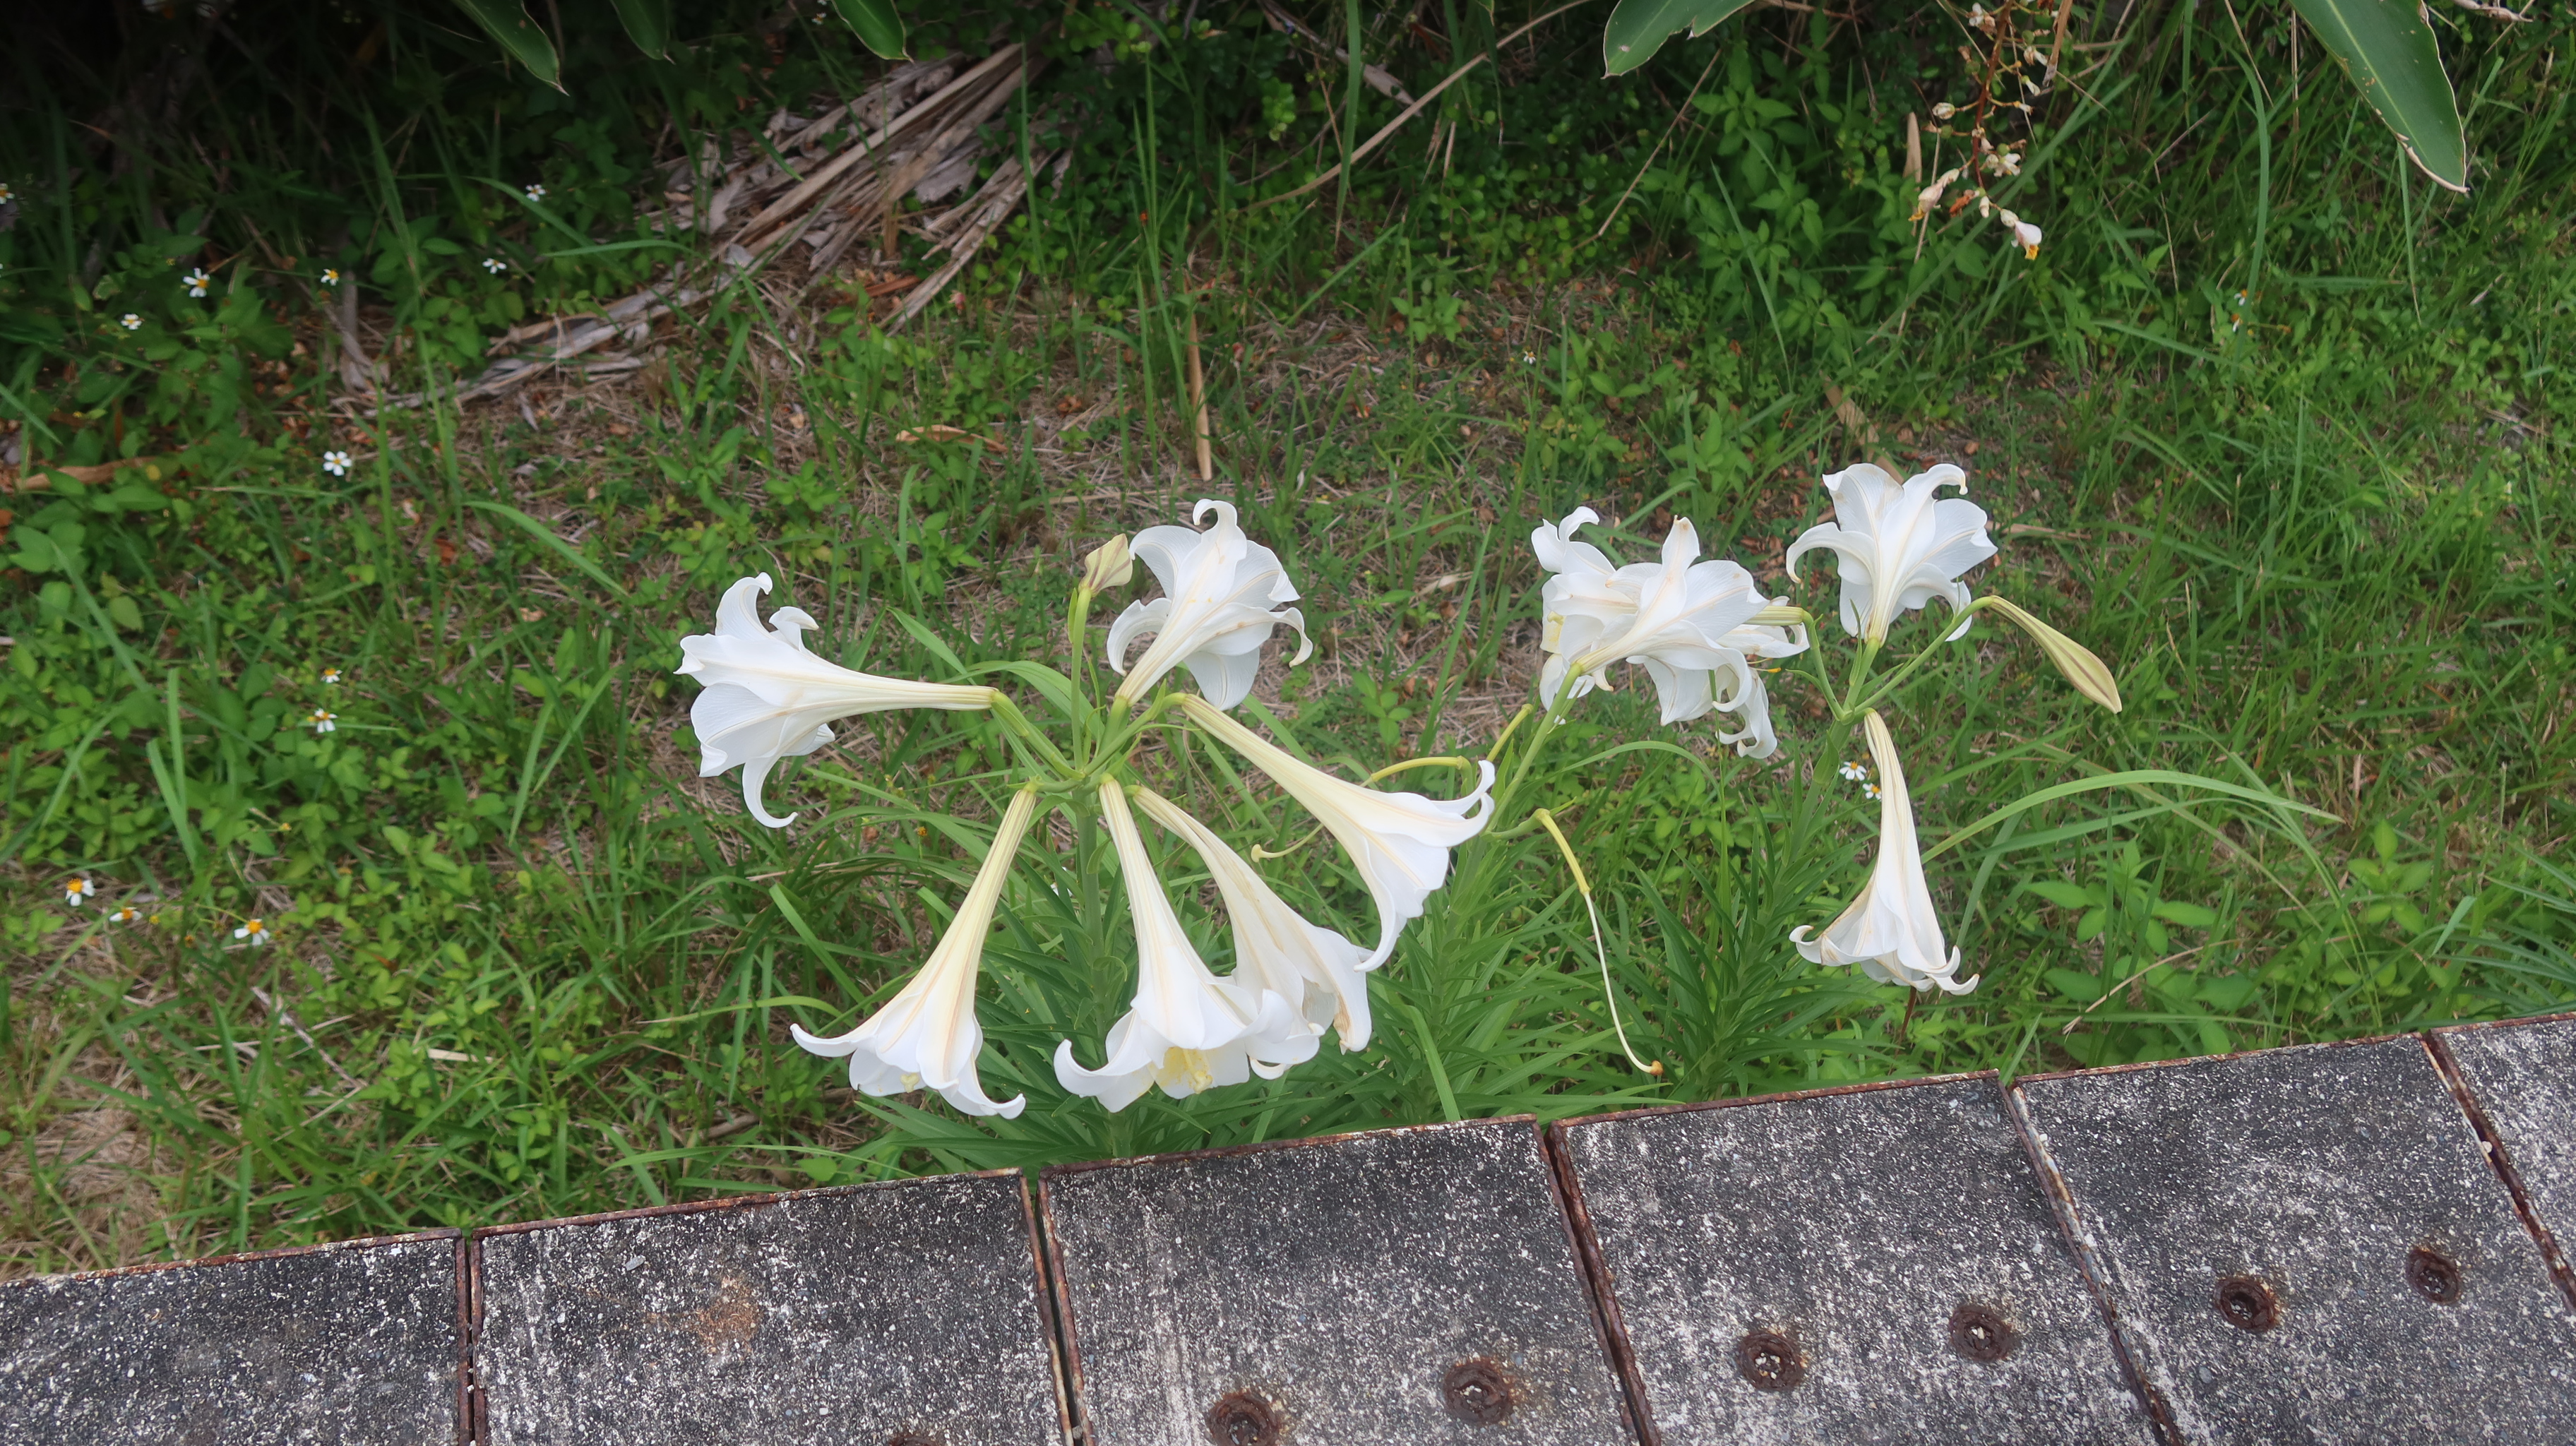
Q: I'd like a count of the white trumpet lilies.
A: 11